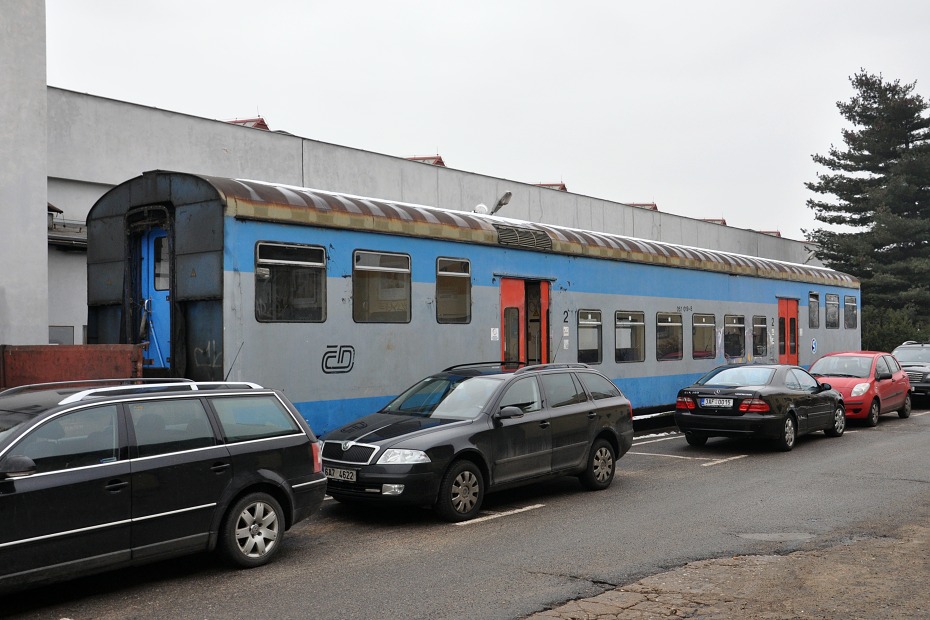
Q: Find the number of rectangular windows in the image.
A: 12